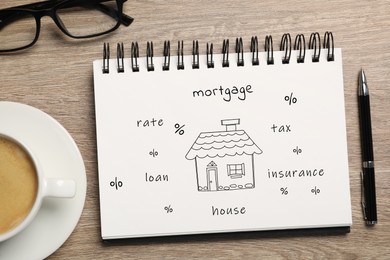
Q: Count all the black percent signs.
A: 8